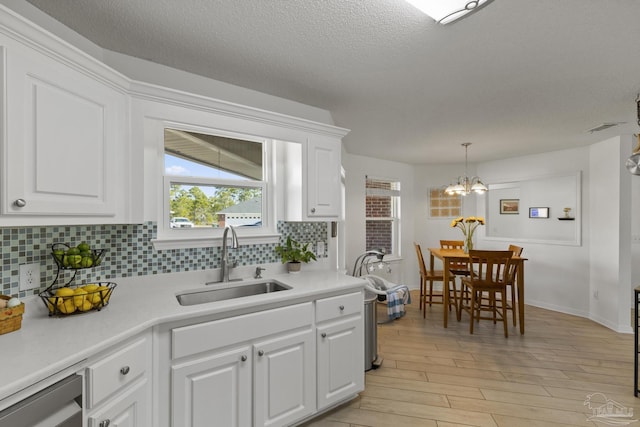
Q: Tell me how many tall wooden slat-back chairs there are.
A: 4